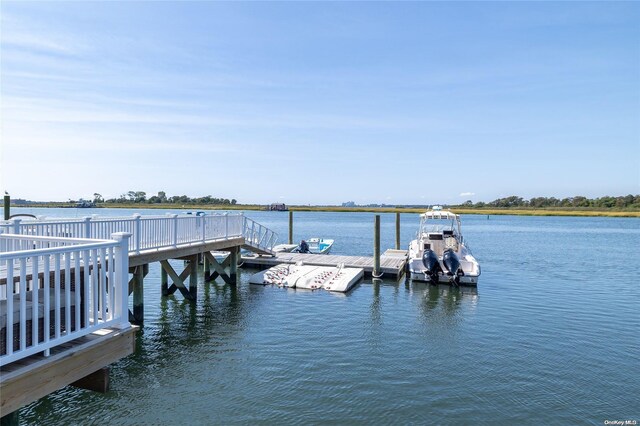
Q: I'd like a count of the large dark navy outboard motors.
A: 2